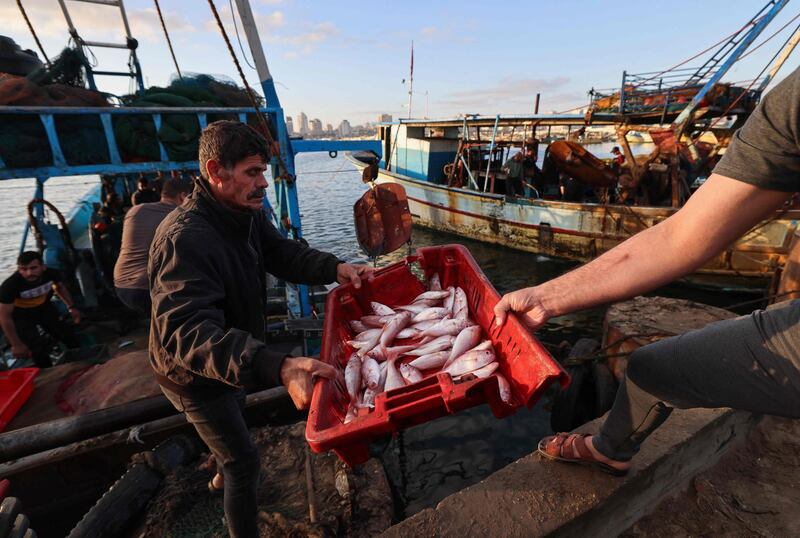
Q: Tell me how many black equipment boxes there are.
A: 0